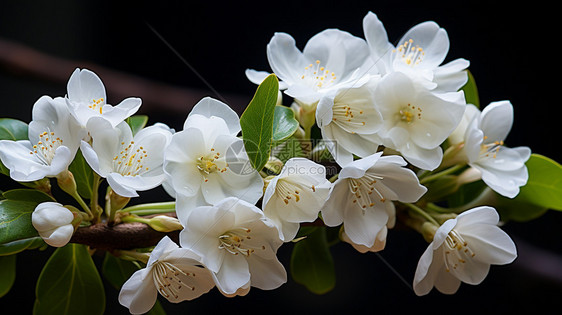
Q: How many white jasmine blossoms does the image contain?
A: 14